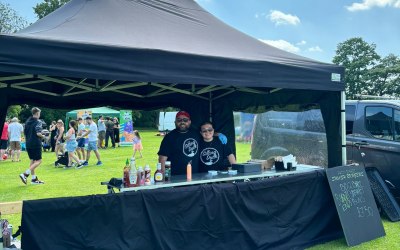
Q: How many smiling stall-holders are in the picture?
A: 2